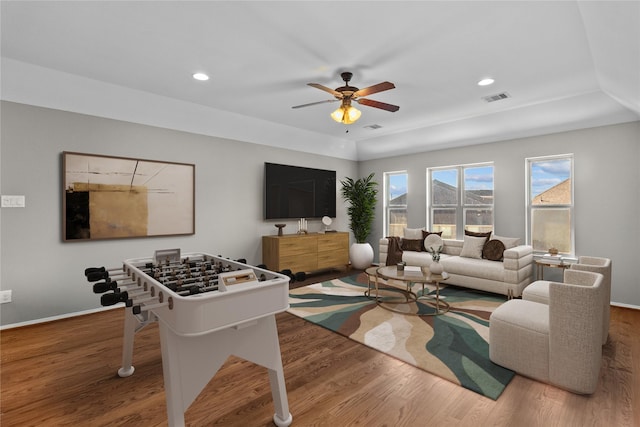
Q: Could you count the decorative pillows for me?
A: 8